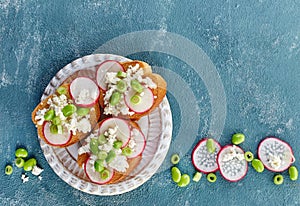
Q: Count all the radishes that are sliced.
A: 10